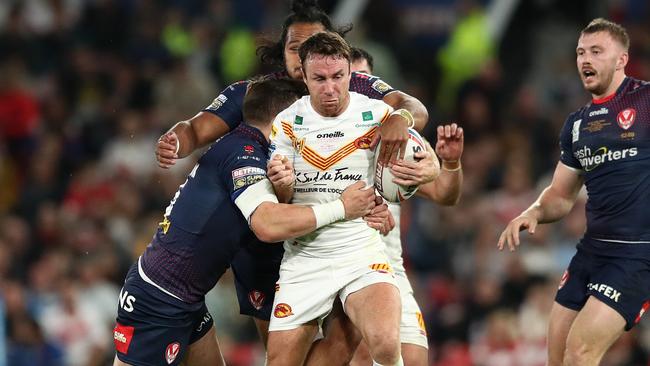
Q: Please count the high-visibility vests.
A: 3